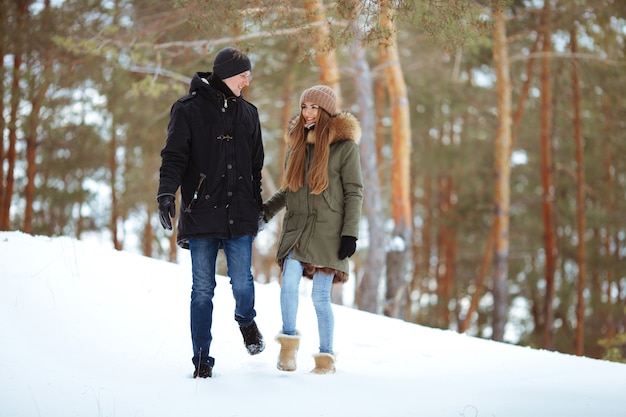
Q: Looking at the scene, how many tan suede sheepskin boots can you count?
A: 2